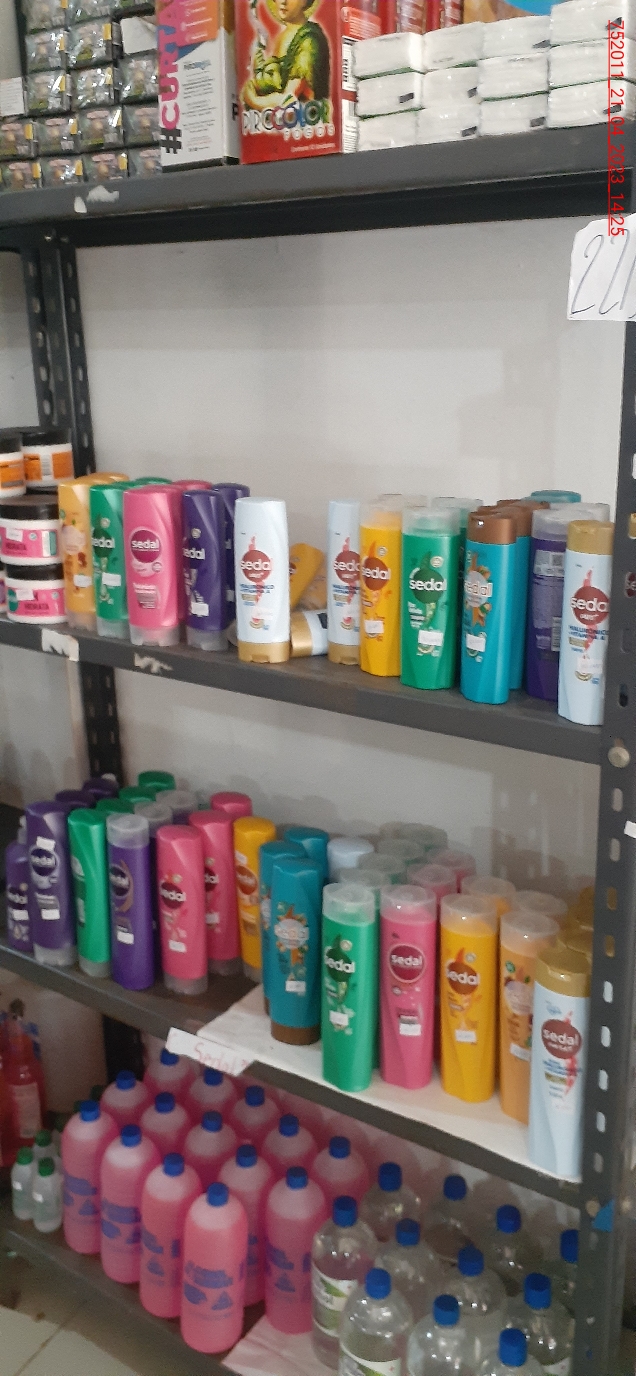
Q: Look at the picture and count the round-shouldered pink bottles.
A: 14